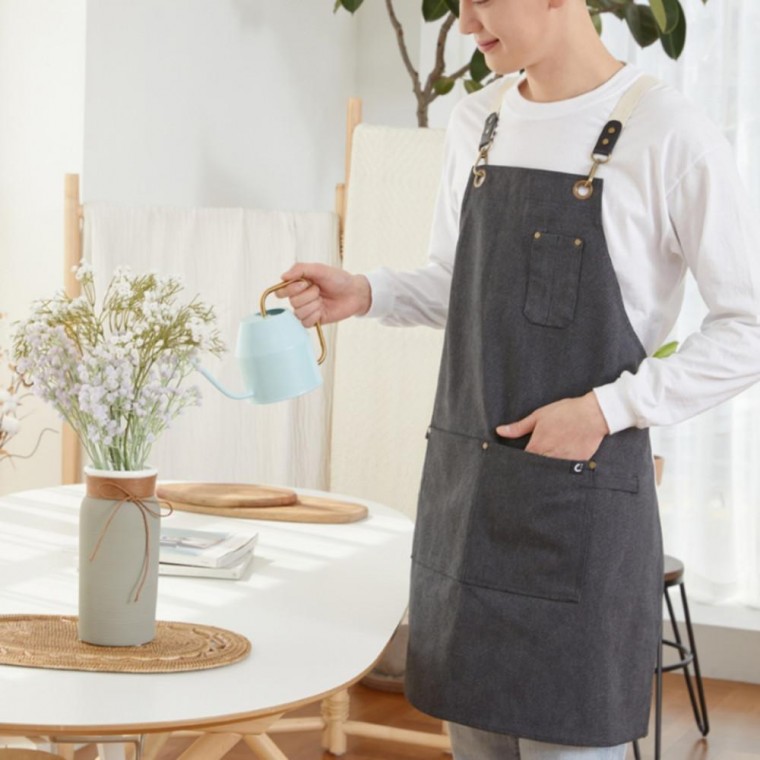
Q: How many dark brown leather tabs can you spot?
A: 2